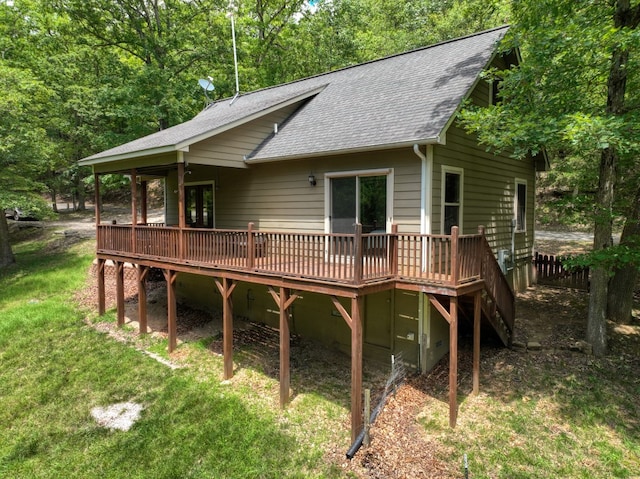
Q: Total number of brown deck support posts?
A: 9